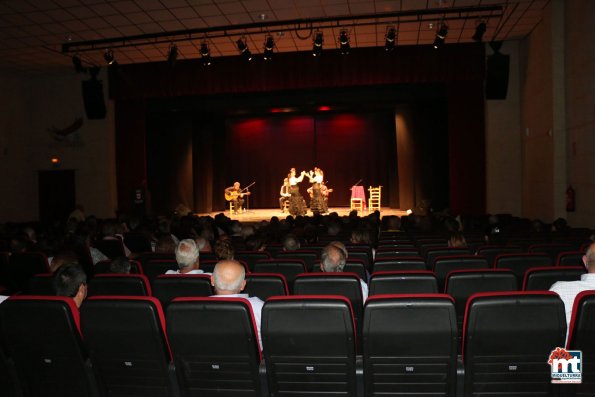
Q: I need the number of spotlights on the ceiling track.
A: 11